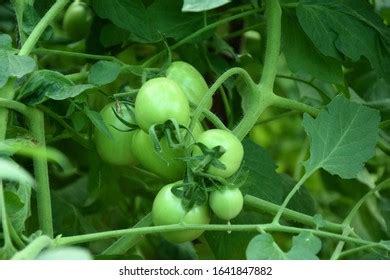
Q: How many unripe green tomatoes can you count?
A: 8